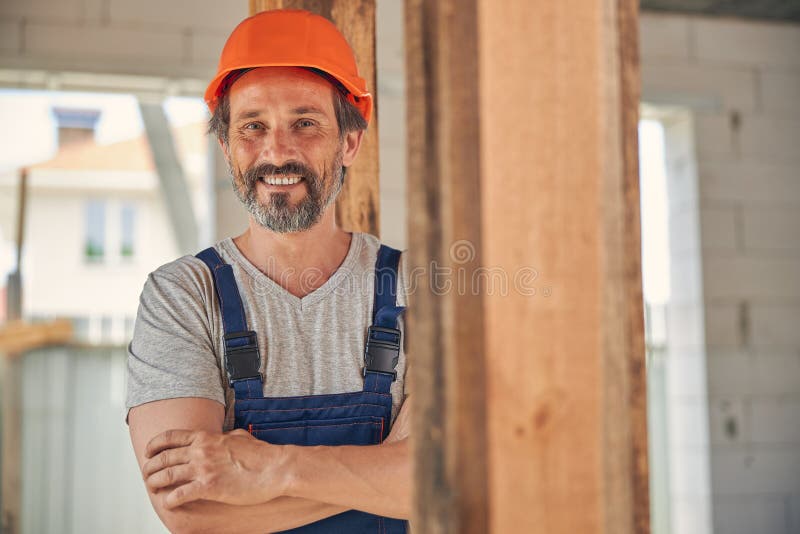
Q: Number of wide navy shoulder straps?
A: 2